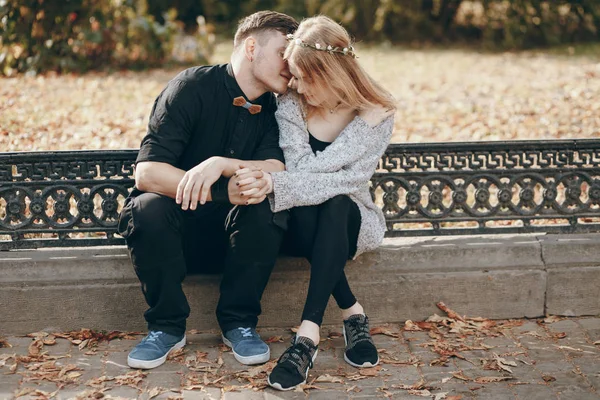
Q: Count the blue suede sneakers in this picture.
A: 2